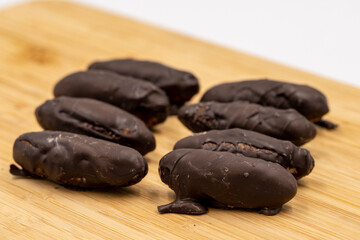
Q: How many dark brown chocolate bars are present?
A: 8